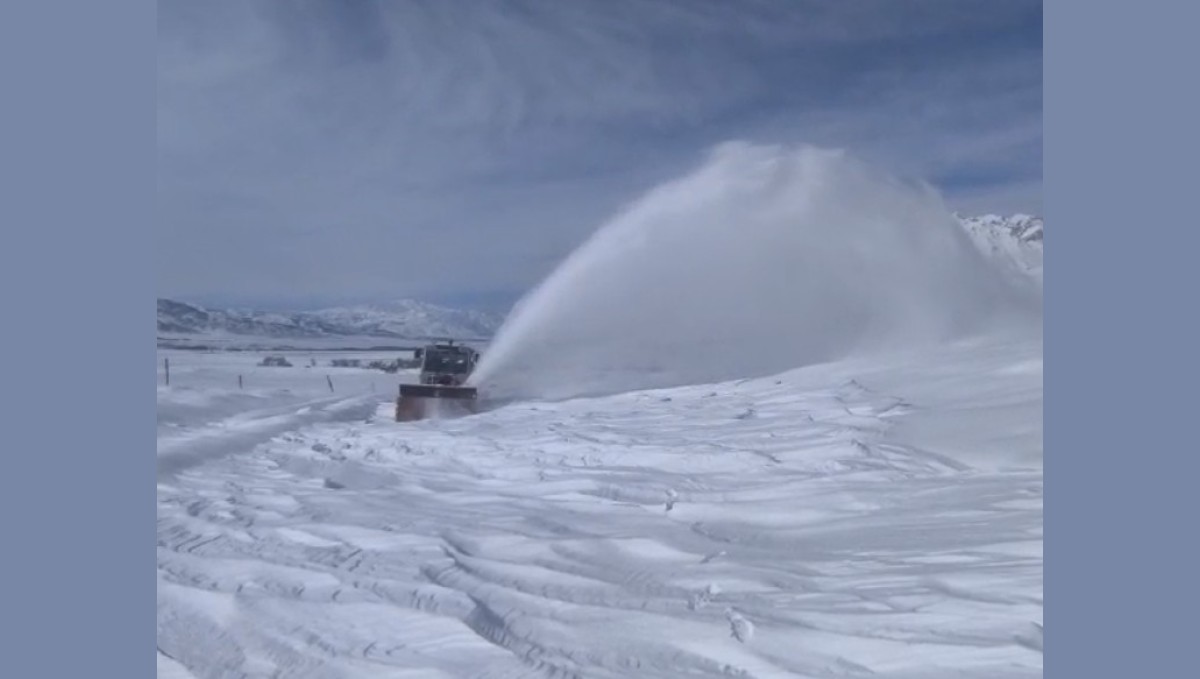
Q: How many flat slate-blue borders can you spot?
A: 2